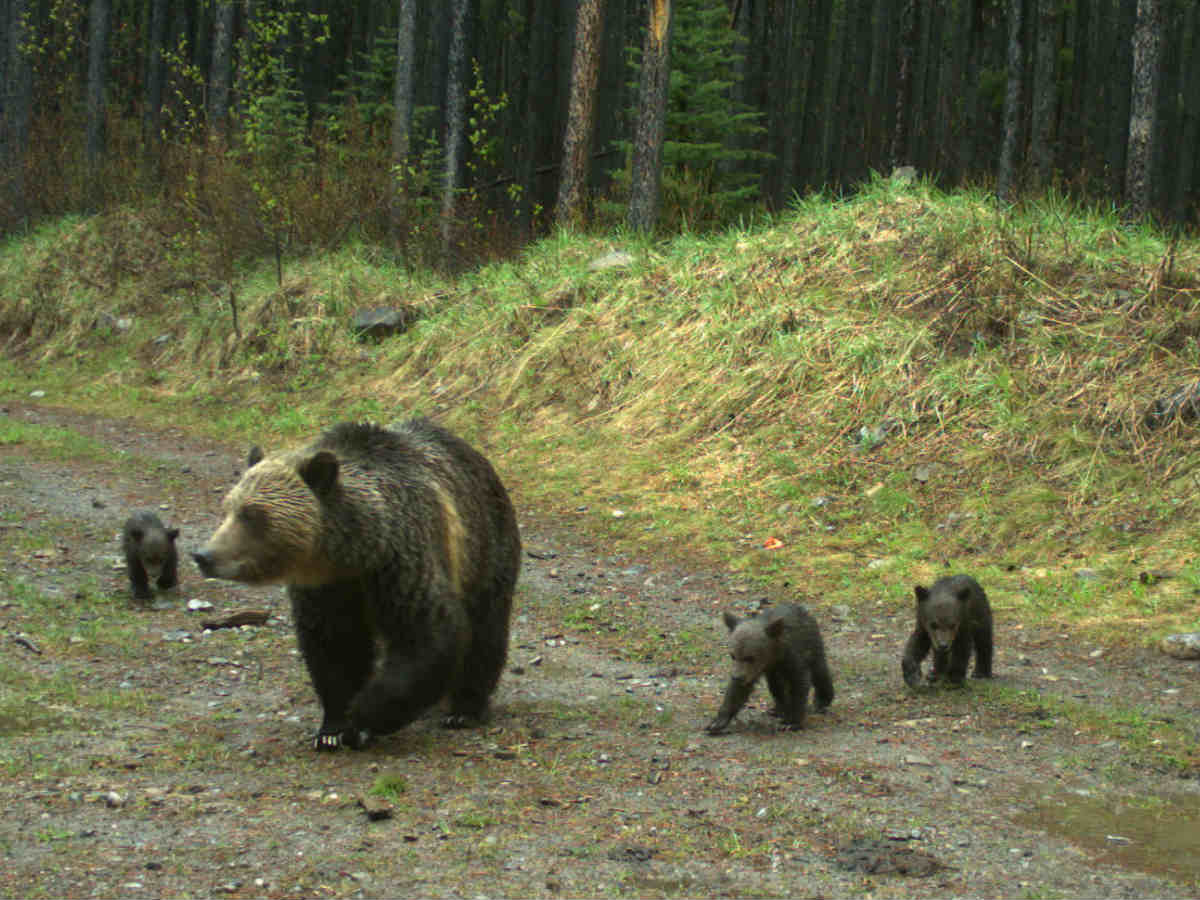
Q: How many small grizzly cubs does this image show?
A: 3